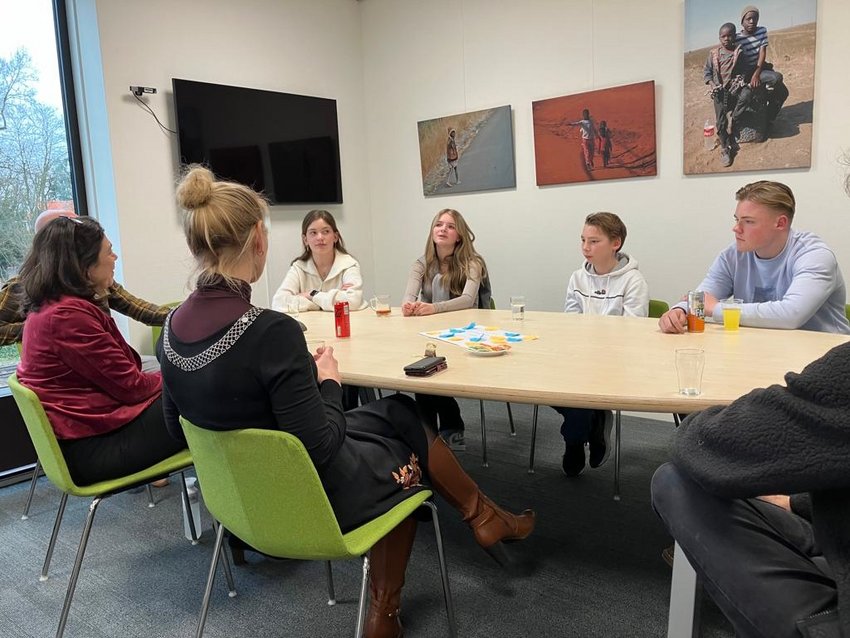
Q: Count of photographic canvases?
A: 3